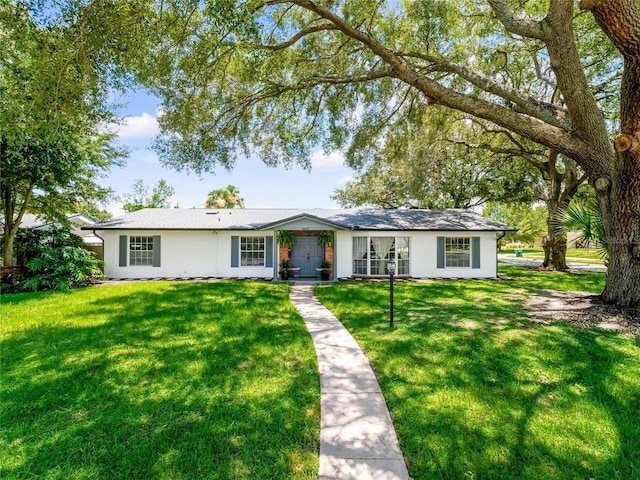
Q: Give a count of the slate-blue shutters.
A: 6